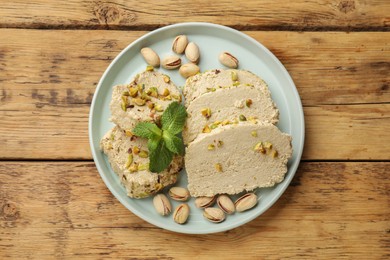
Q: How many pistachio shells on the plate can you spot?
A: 13